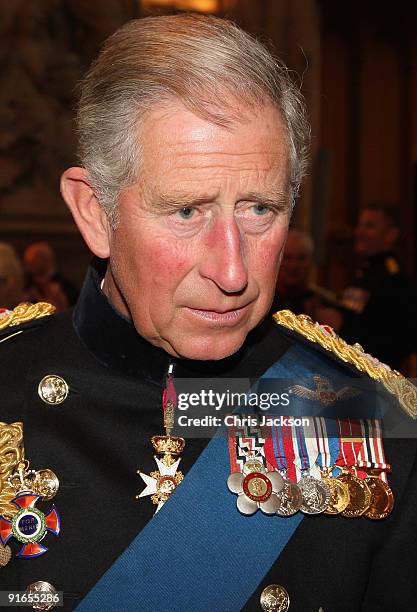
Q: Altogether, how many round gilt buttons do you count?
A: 4